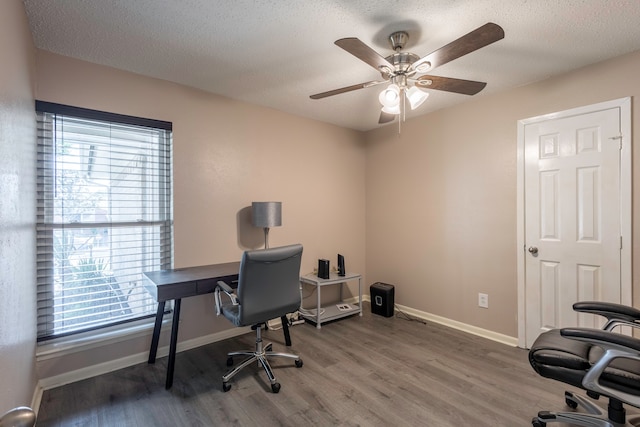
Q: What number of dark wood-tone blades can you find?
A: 5